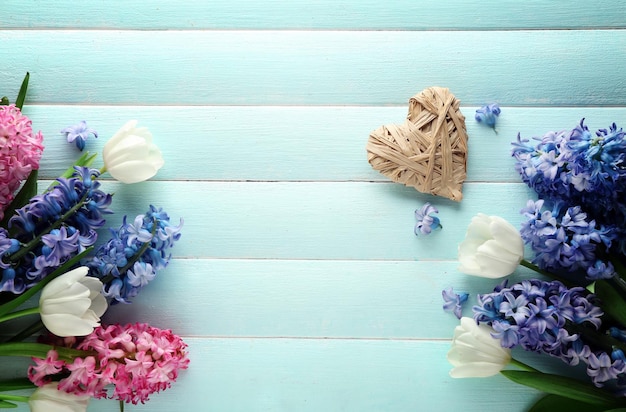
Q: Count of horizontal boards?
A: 6